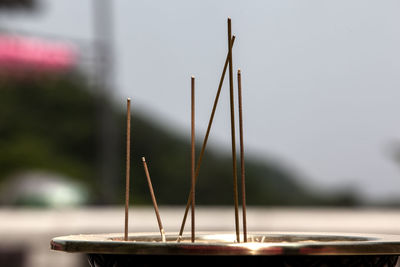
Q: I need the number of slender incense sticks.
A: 6